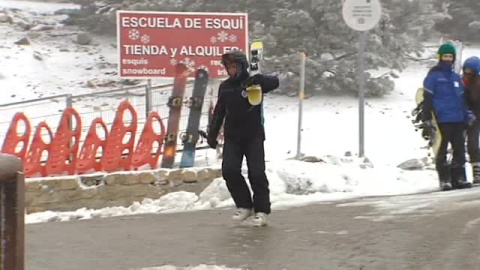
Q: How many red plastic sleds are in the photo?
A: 6